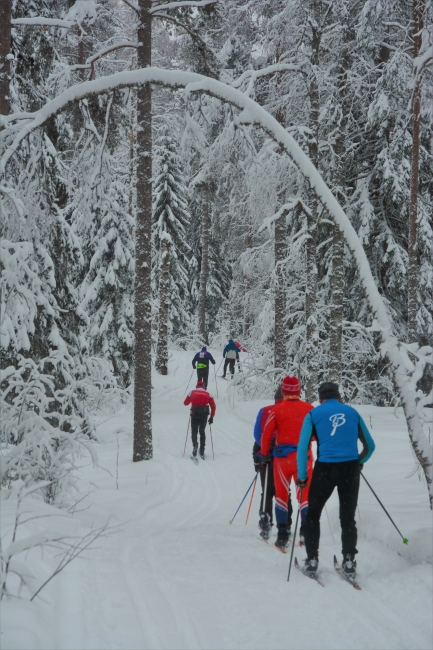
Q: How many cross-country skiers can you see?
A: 7